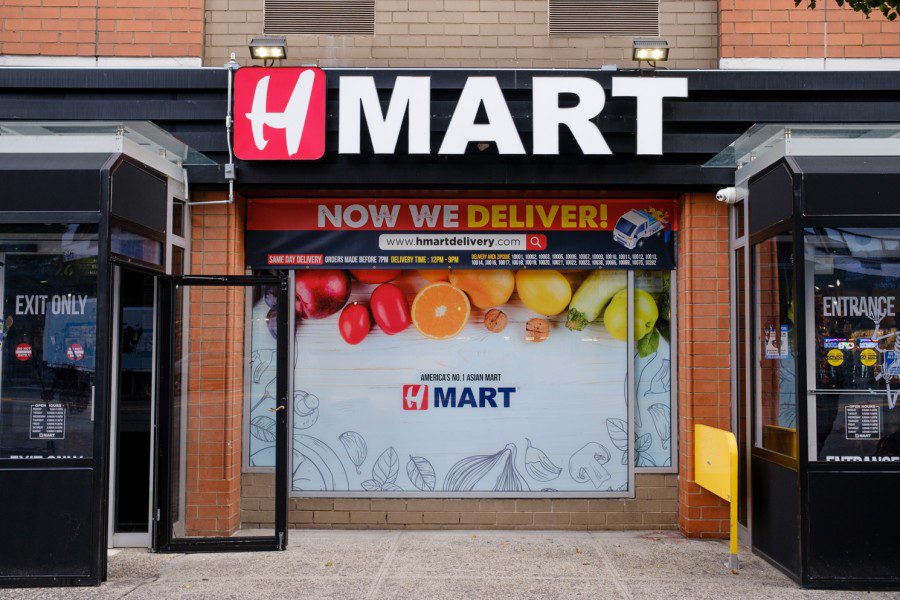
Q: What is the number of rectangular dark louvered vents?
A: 2